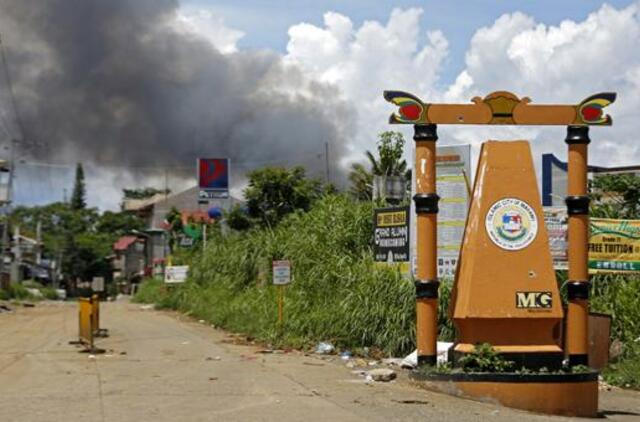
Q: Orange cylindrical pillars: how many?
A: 2